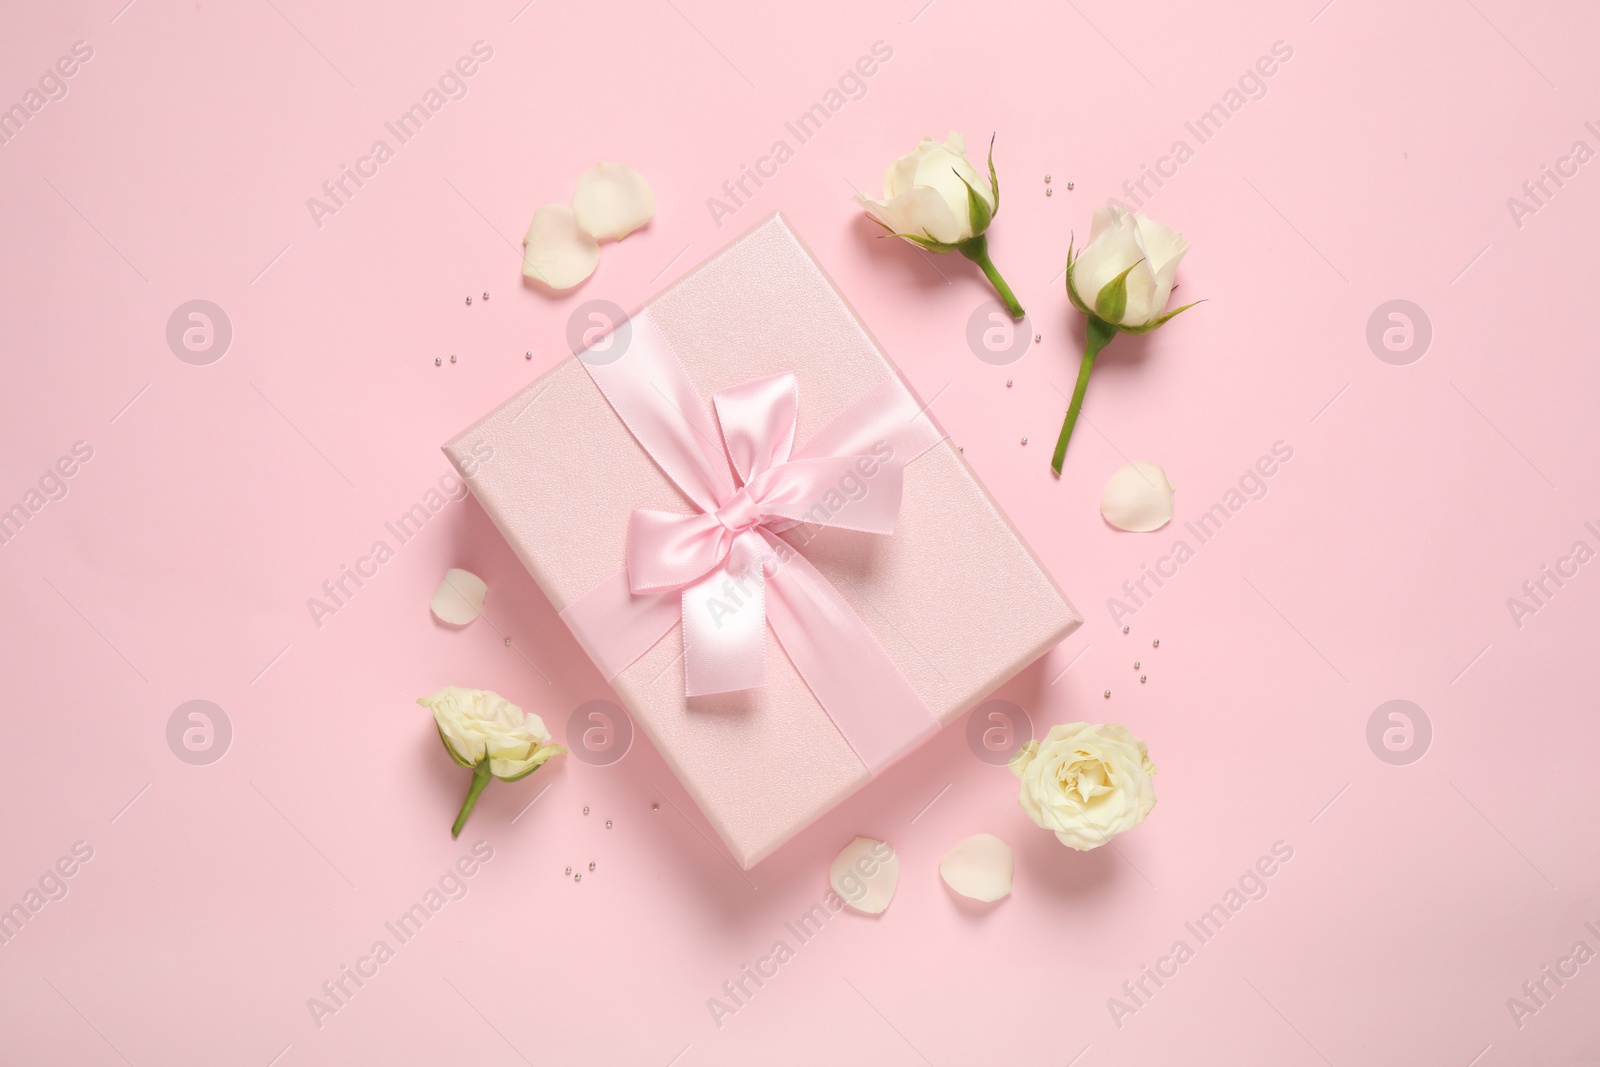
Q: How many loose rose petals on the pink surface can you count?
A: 6